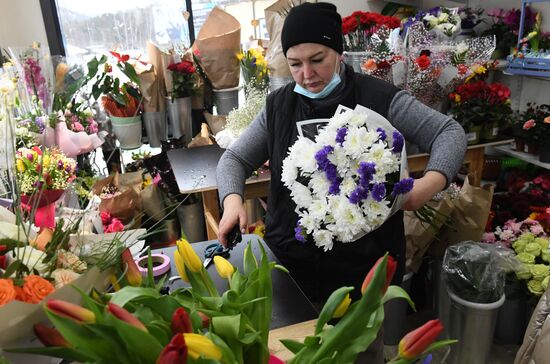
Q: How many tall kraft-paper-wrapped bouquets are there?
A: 3